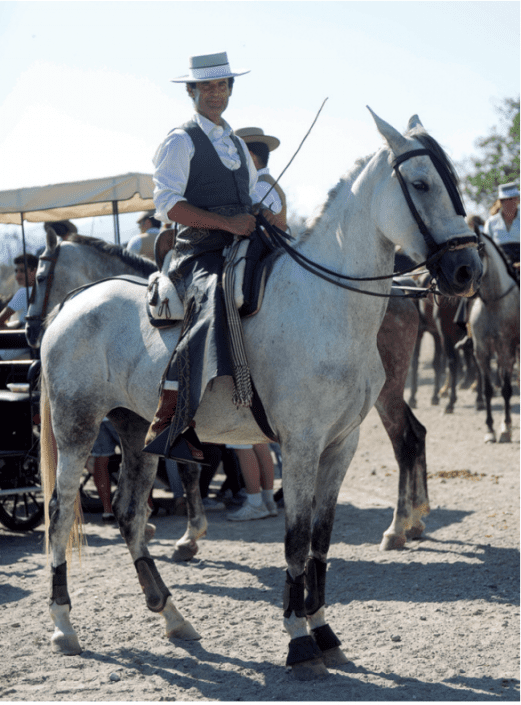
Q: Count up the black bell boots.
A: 2